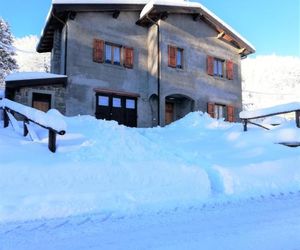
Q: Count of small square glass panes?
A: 3